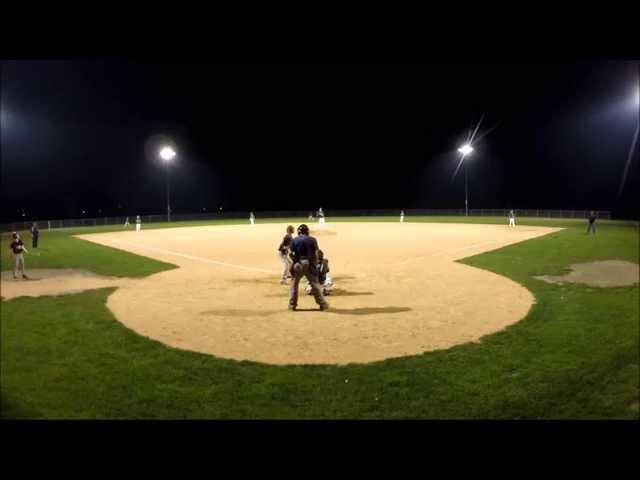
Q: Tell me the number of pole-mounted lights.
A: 2